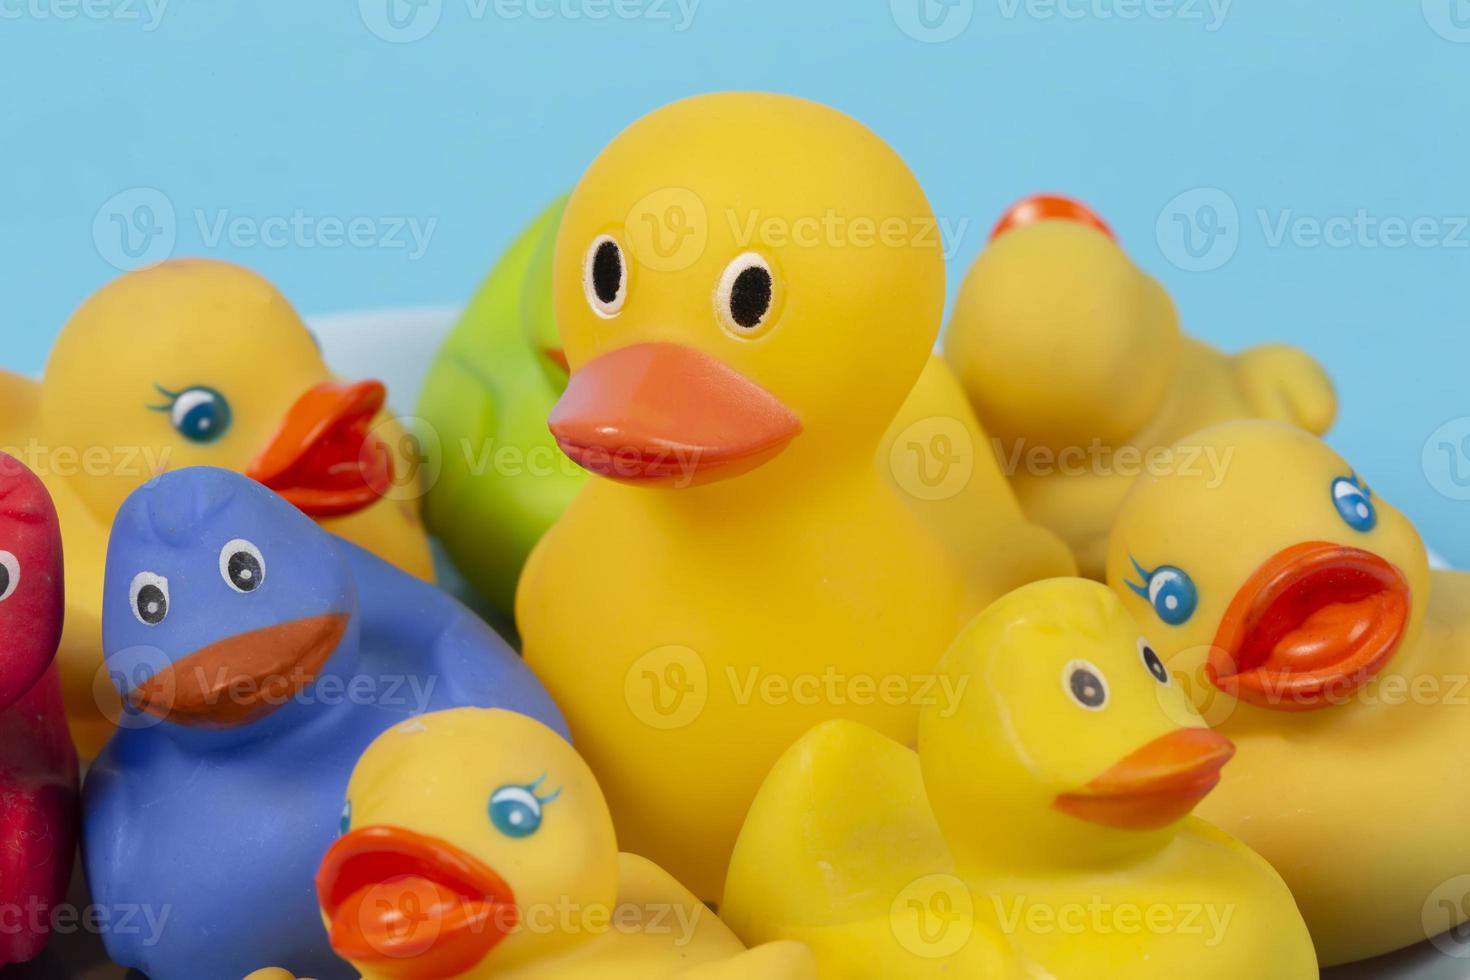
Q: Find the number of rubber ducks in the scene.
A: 9